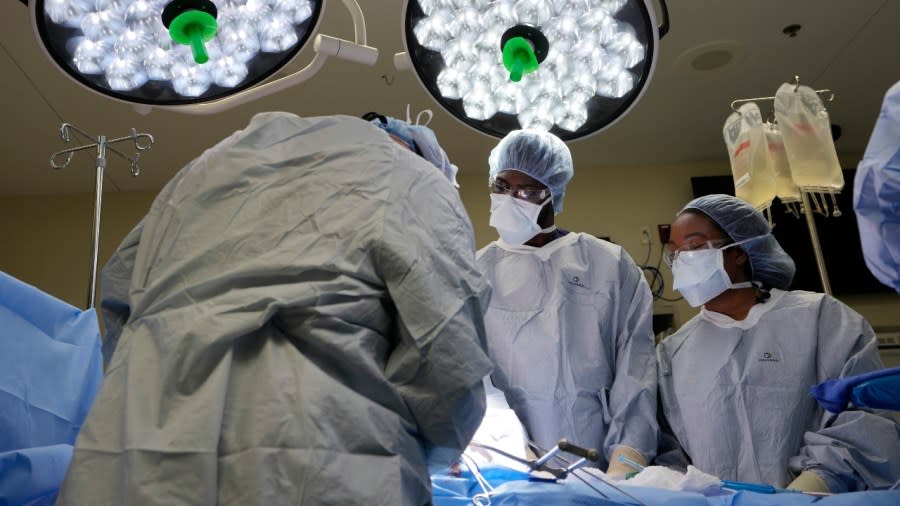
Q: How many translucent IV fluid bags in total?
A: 3